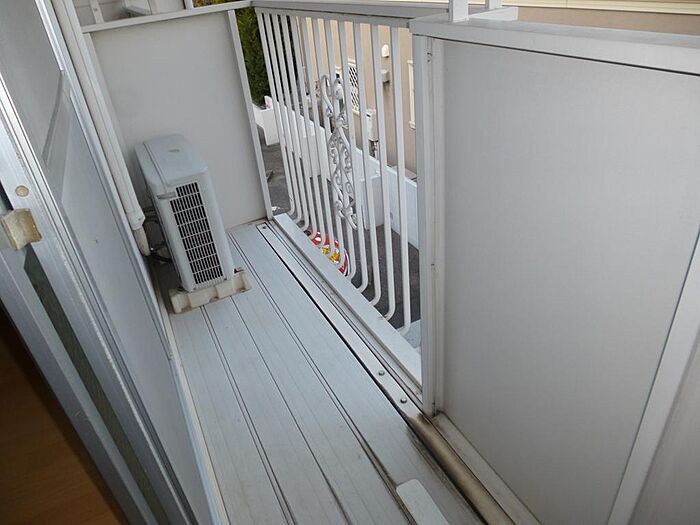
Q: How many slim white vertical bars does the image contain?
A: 12